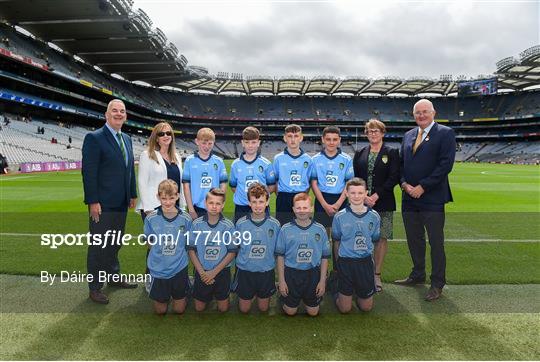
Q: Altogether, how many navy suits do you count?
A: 2